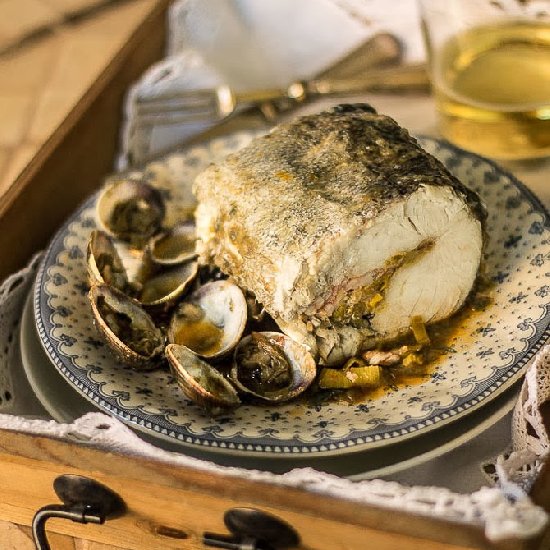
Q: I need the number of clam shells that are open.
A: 8